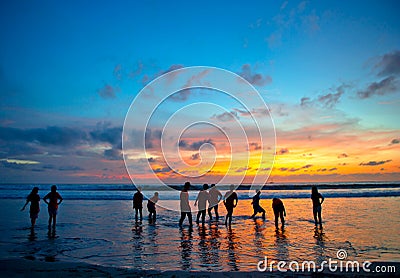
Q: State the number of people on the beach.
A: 11